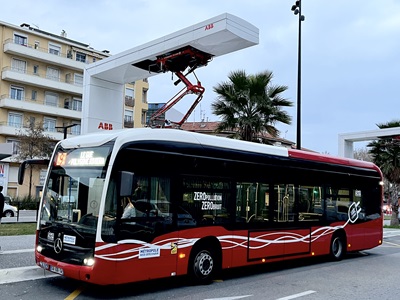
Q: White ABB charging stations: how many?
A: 2